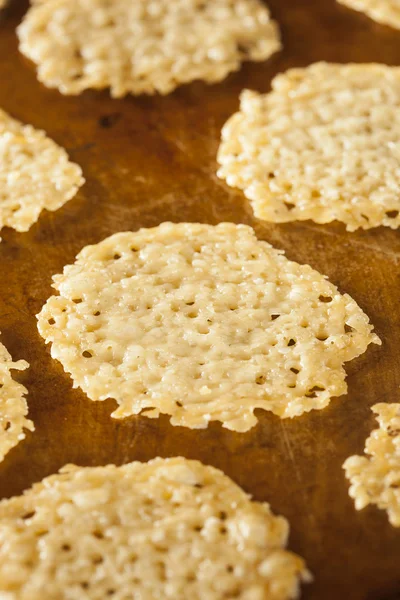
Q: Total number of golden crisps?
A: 8